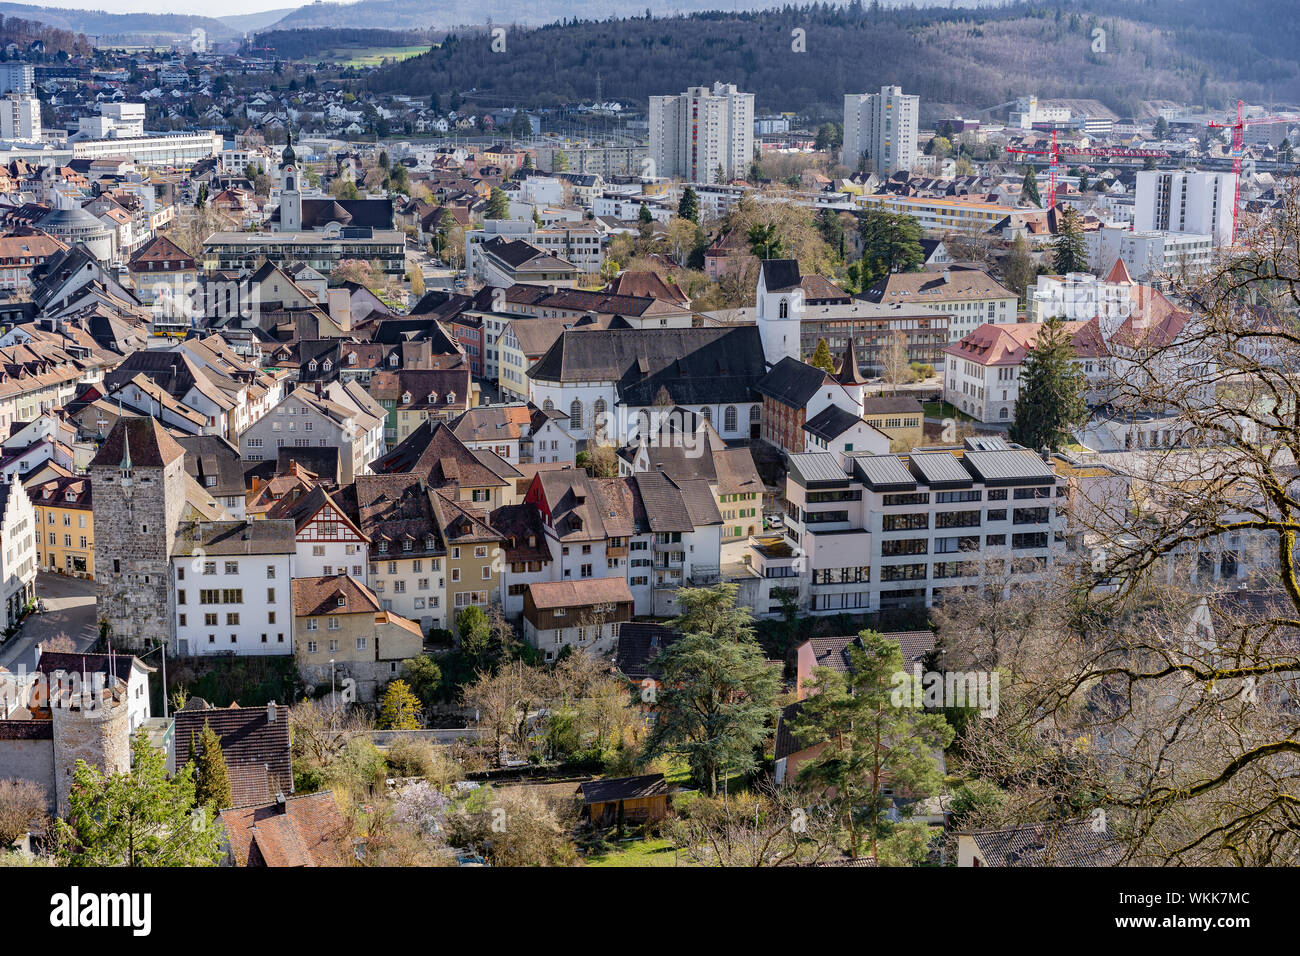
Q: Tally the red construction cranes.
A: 2